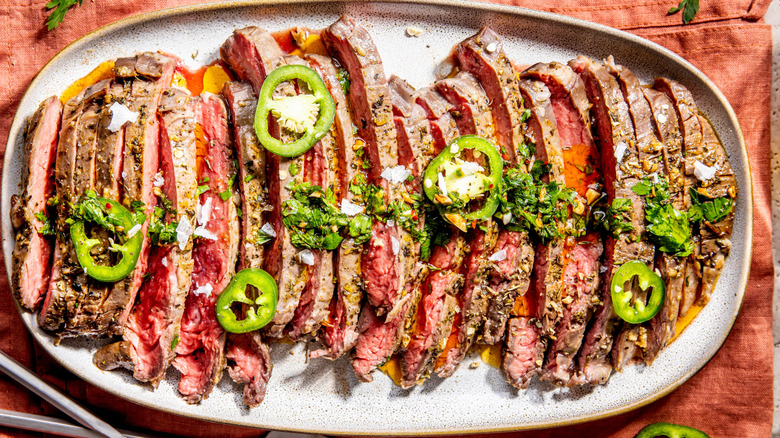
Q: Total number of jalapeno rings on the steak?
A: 5